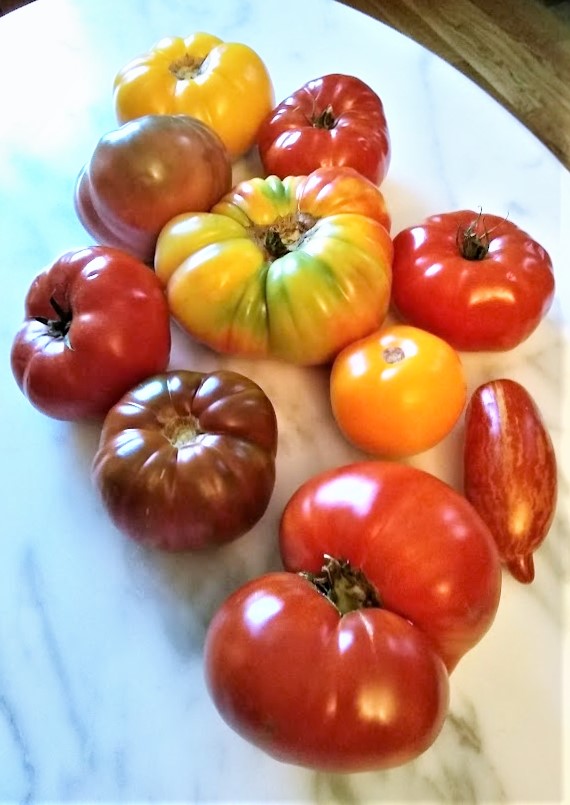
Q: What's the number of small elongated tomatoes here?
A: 1